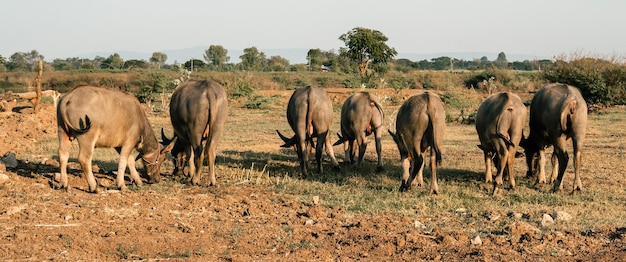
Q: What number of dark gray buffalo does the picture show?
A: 7